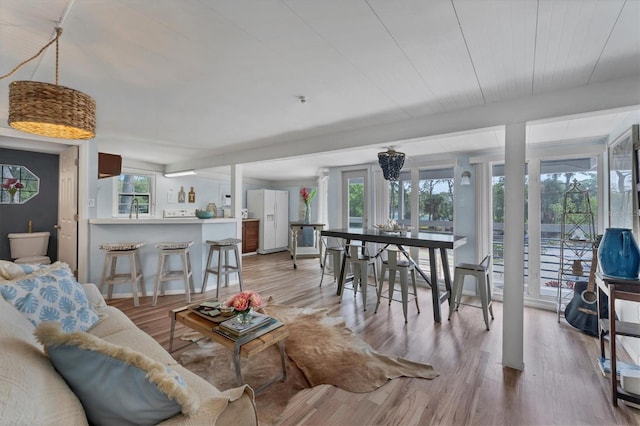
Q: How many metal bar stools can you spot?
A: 4